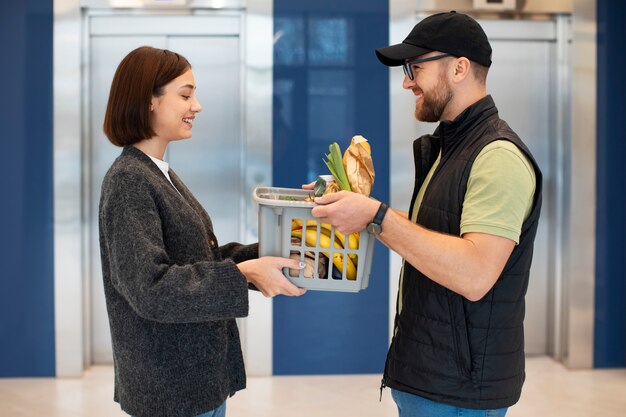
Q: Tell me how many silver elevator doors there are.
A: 2